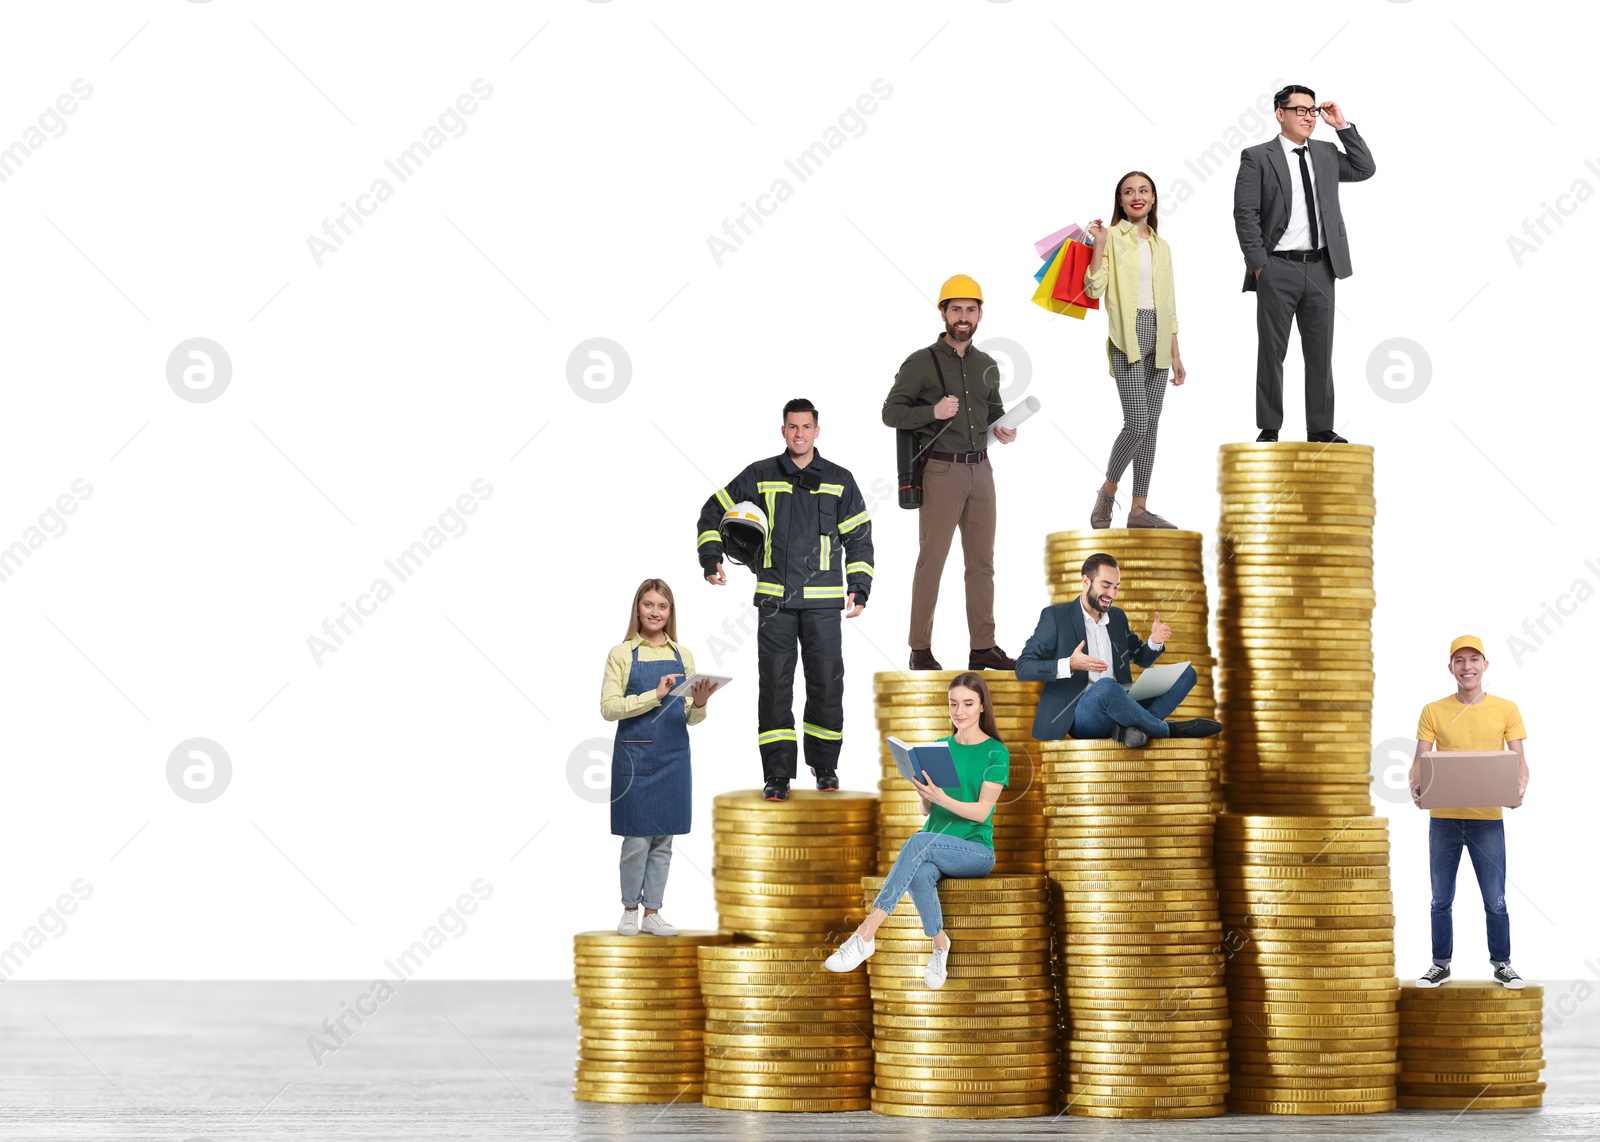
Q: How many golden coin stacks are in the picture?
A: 10